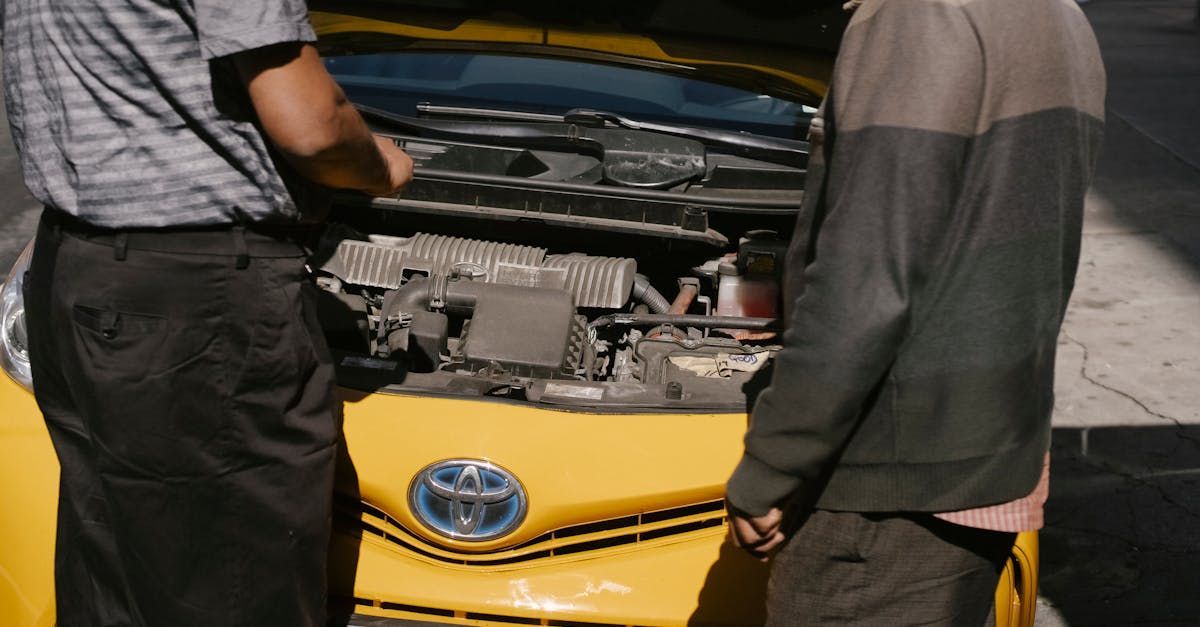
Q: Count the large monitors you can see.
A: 0